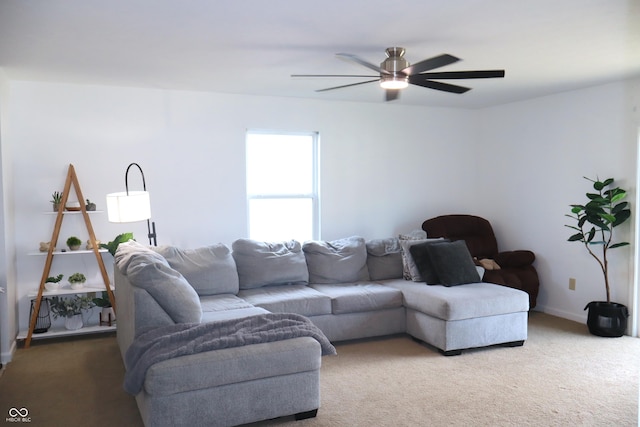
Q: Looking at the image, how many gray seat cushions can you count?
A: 5